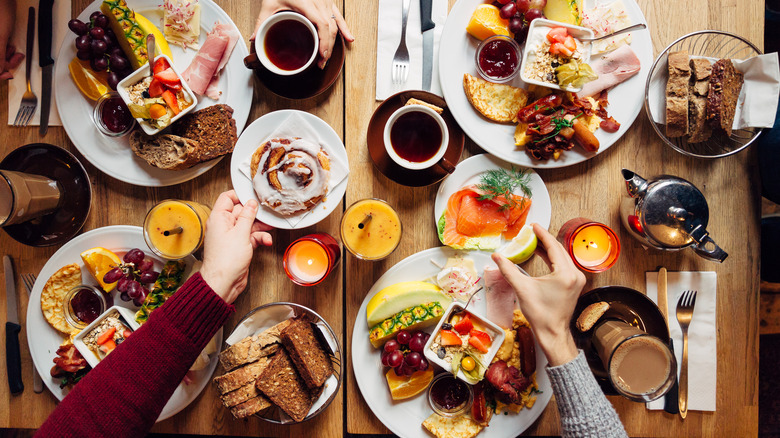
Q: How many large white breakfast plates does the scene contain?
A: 4